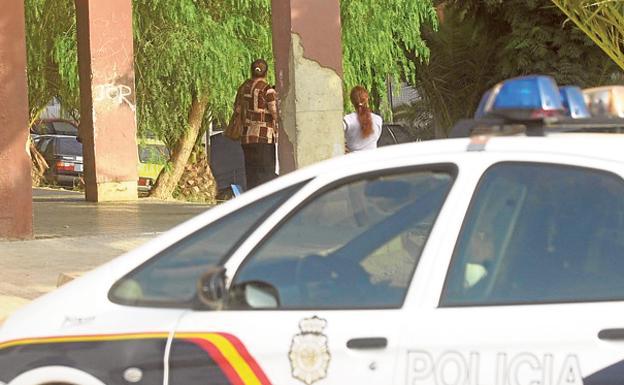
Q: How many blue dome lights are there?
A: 2